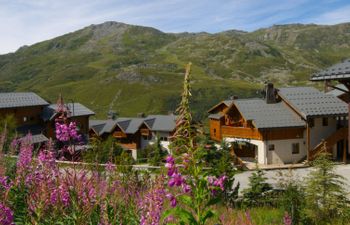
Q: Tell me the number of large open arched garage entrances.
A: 1